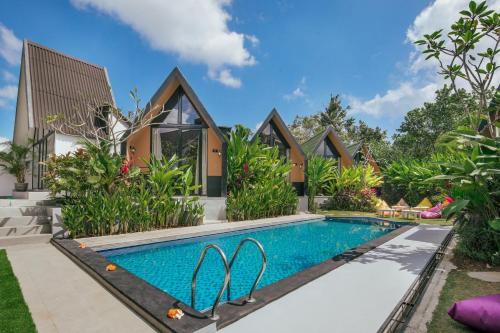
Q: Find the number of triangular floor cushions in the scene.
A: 3